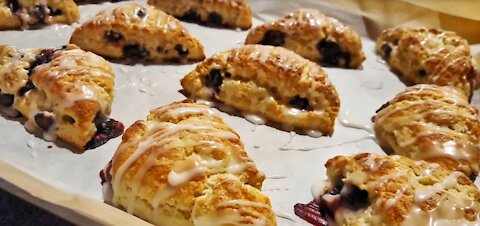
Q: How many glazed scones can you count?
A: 10